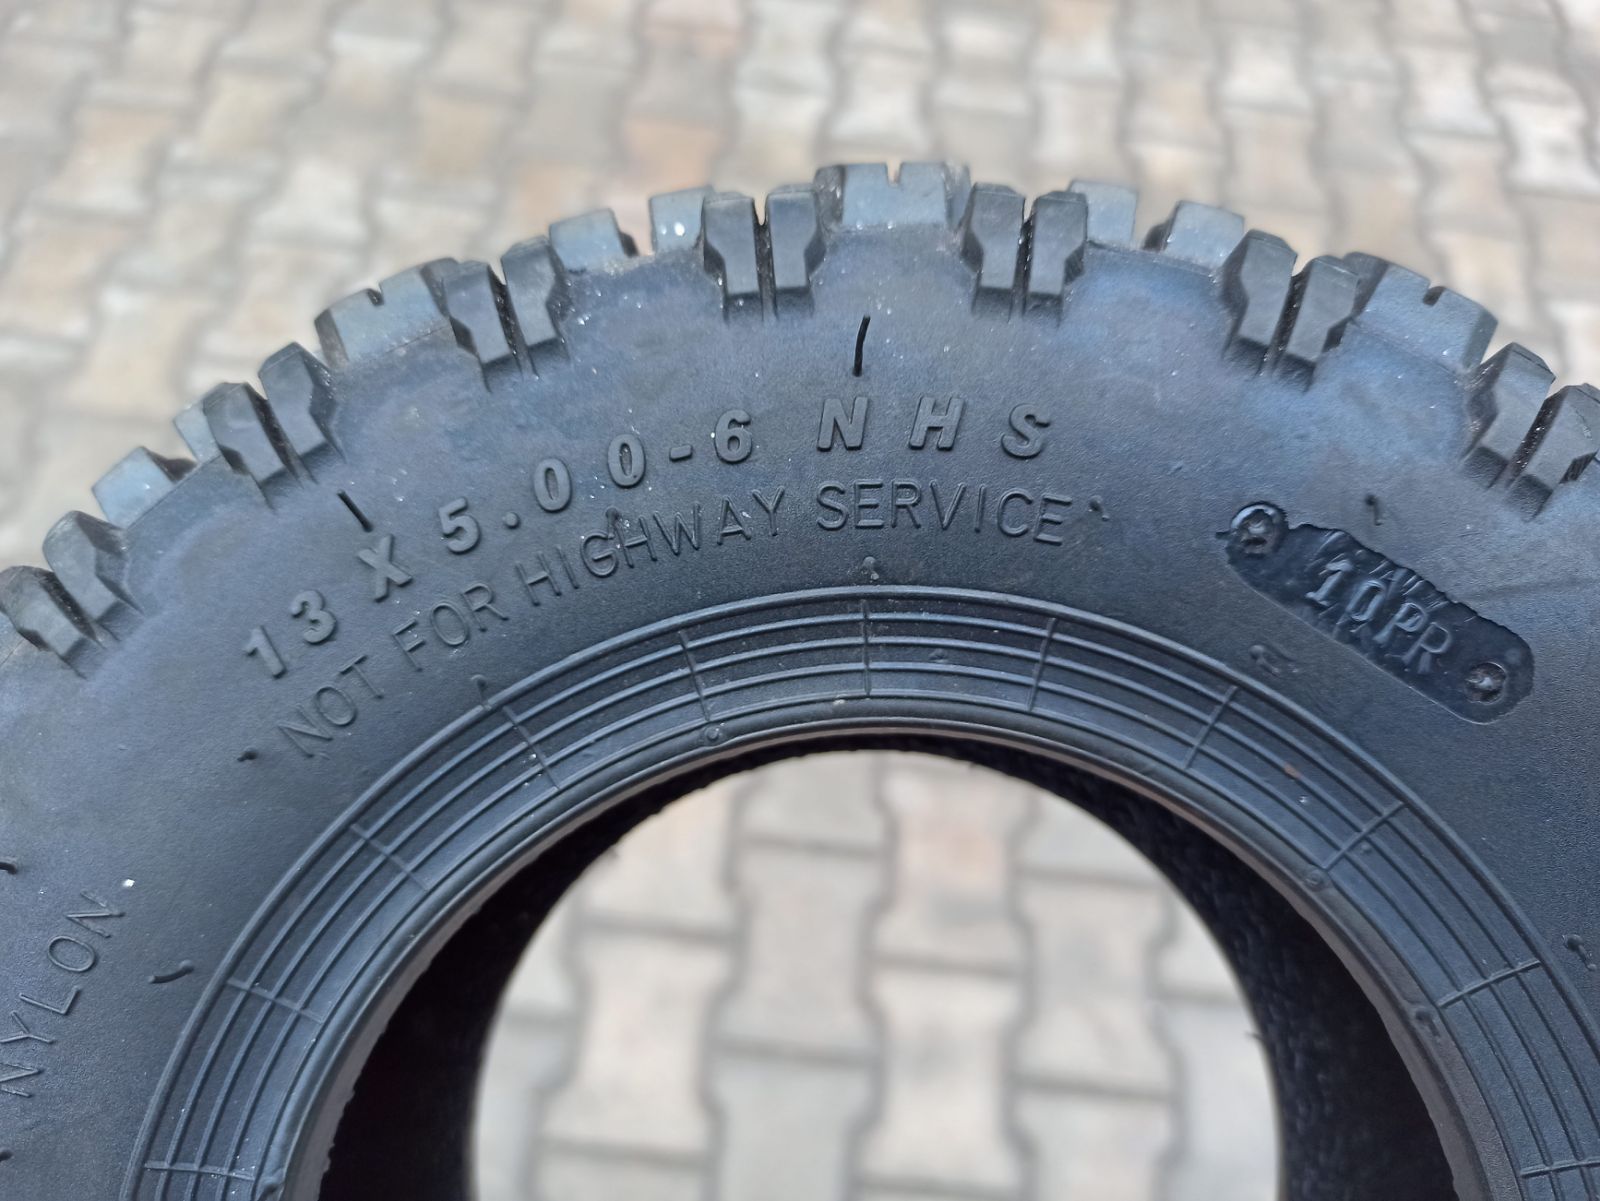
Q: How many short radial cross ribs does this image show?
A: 11